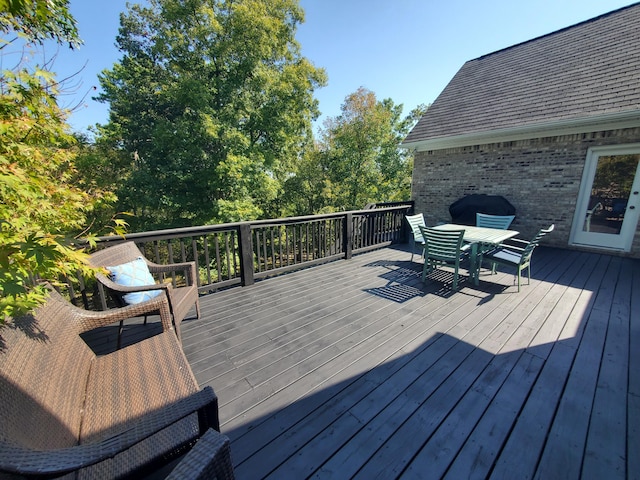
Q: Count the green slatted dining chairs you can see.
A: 4